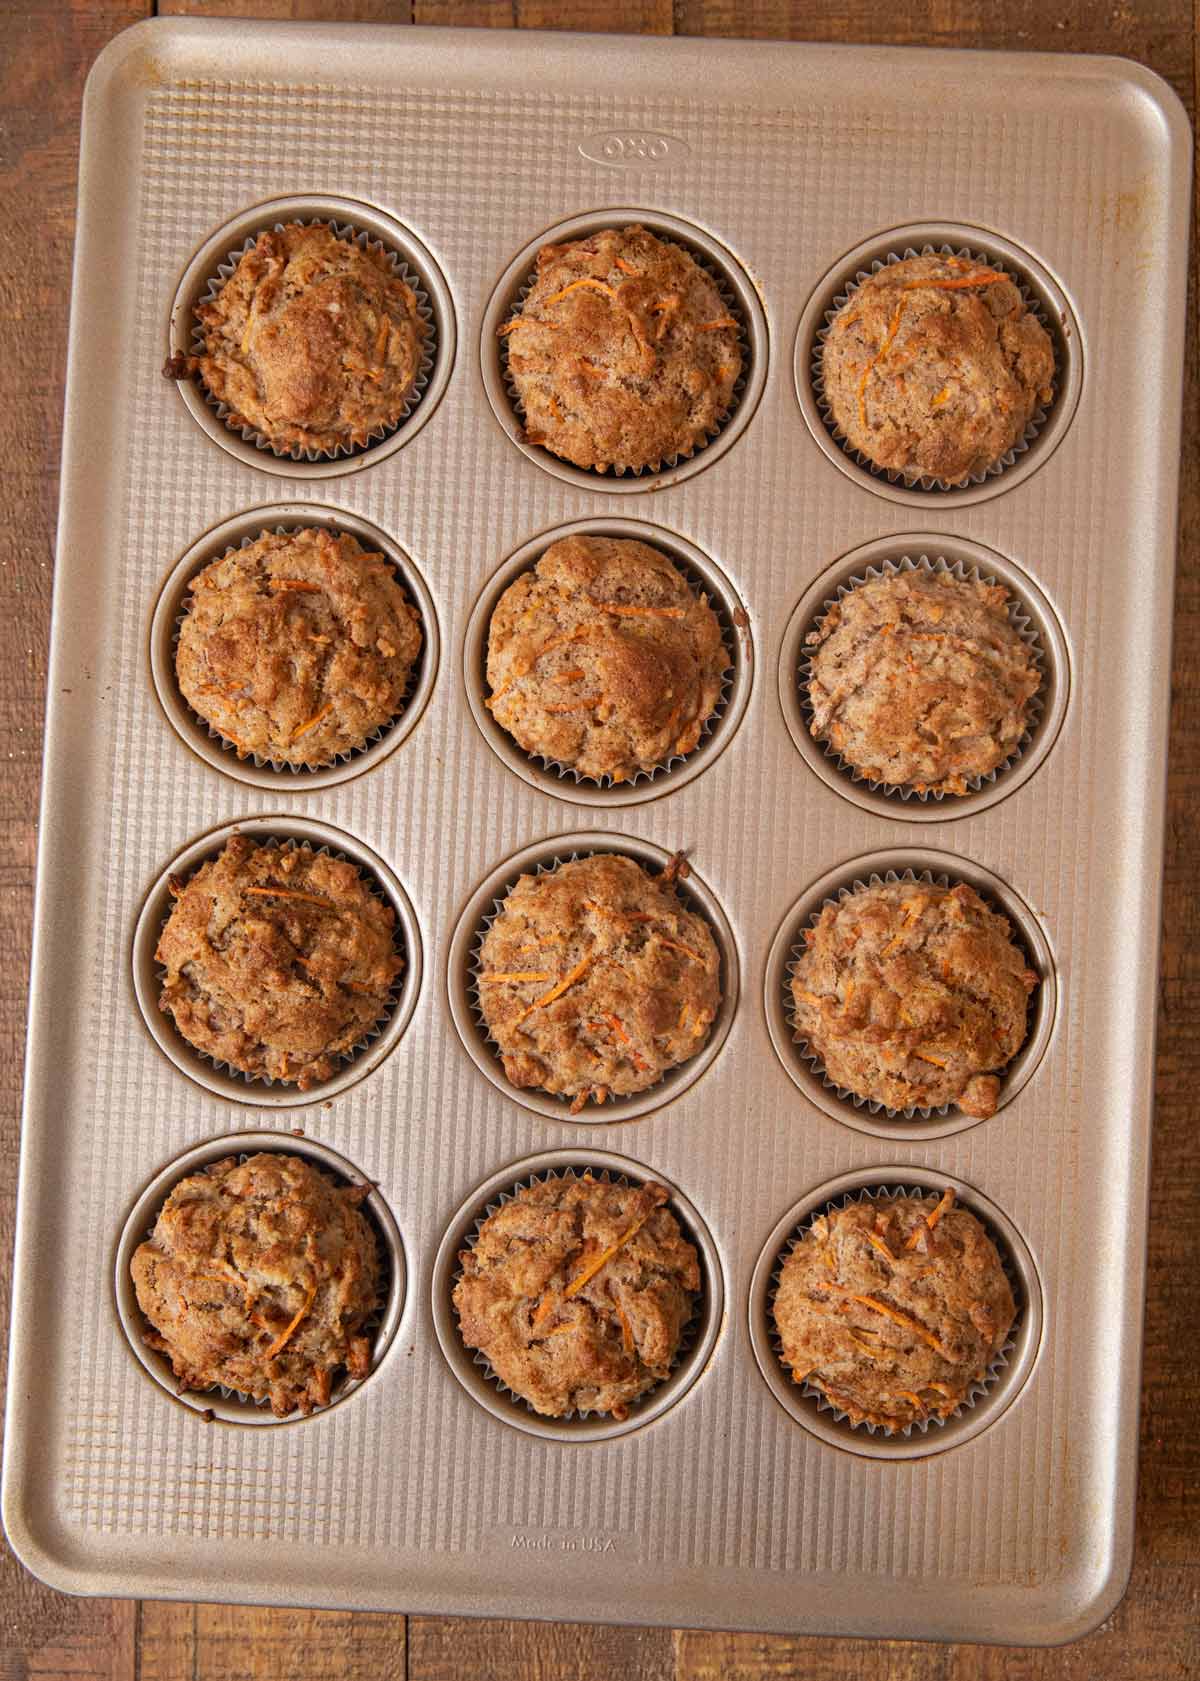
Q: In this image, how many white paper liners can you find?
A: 12